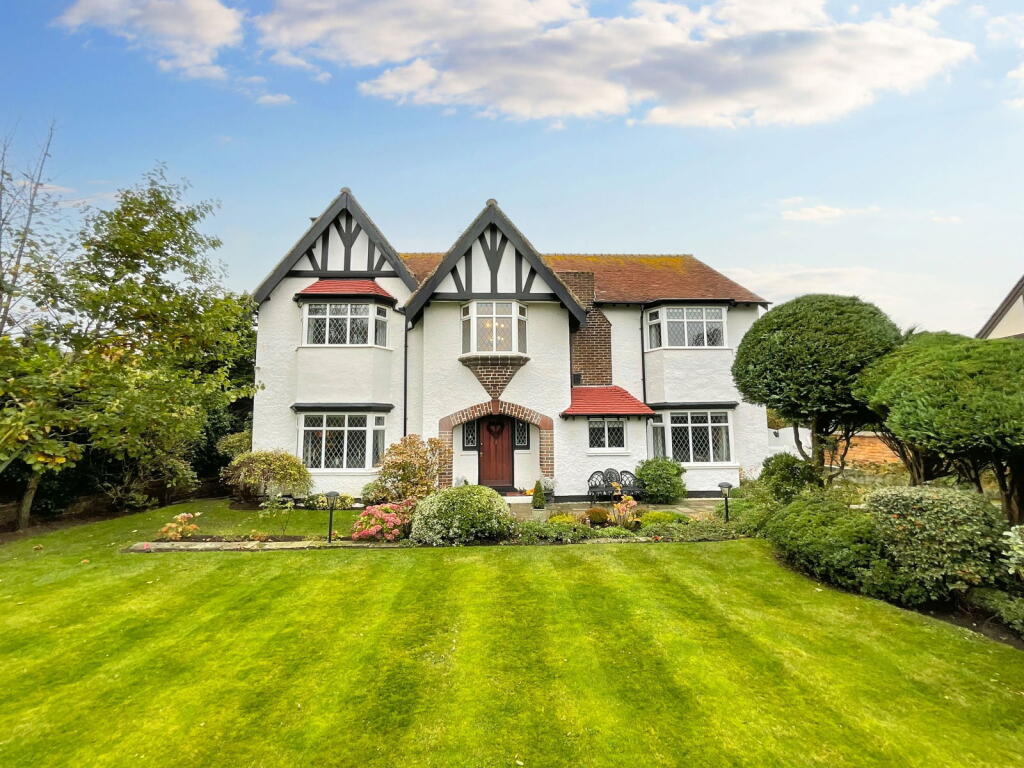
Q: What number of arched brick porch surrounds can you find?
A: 1